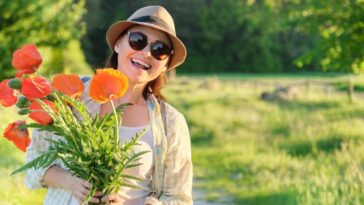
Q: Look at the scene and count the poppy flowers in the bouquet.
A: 7